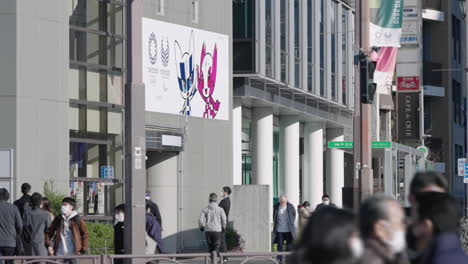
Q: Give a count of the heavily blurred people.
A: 4